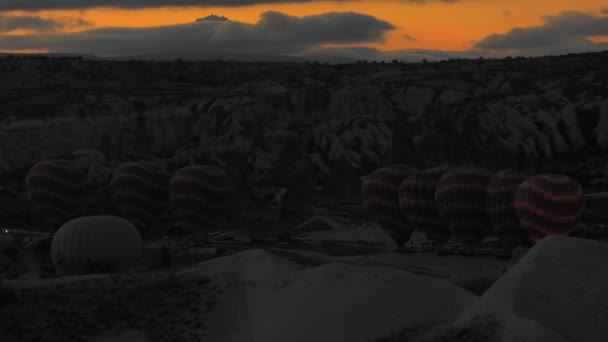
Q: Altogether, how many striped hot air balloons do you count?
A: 8